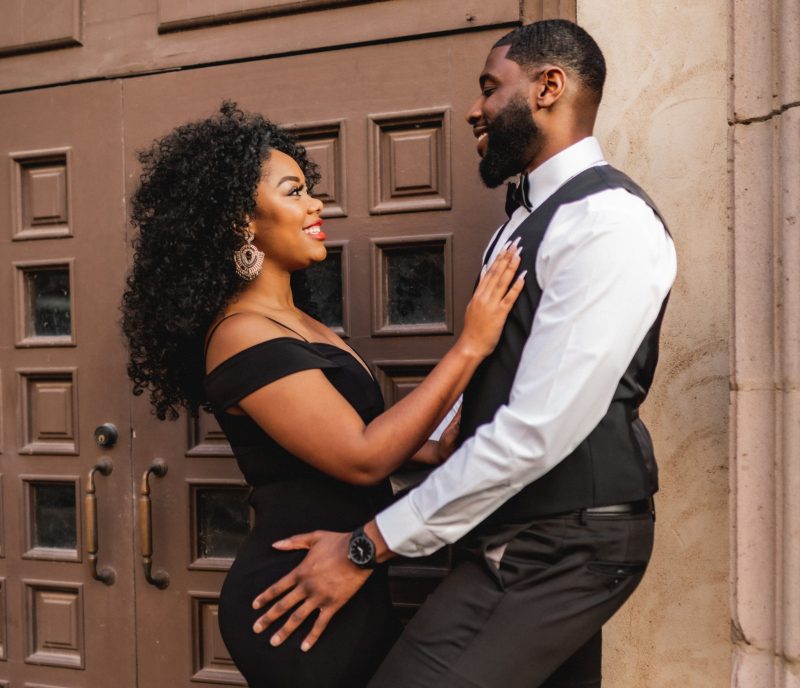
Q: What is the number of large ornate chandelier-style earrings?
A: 1